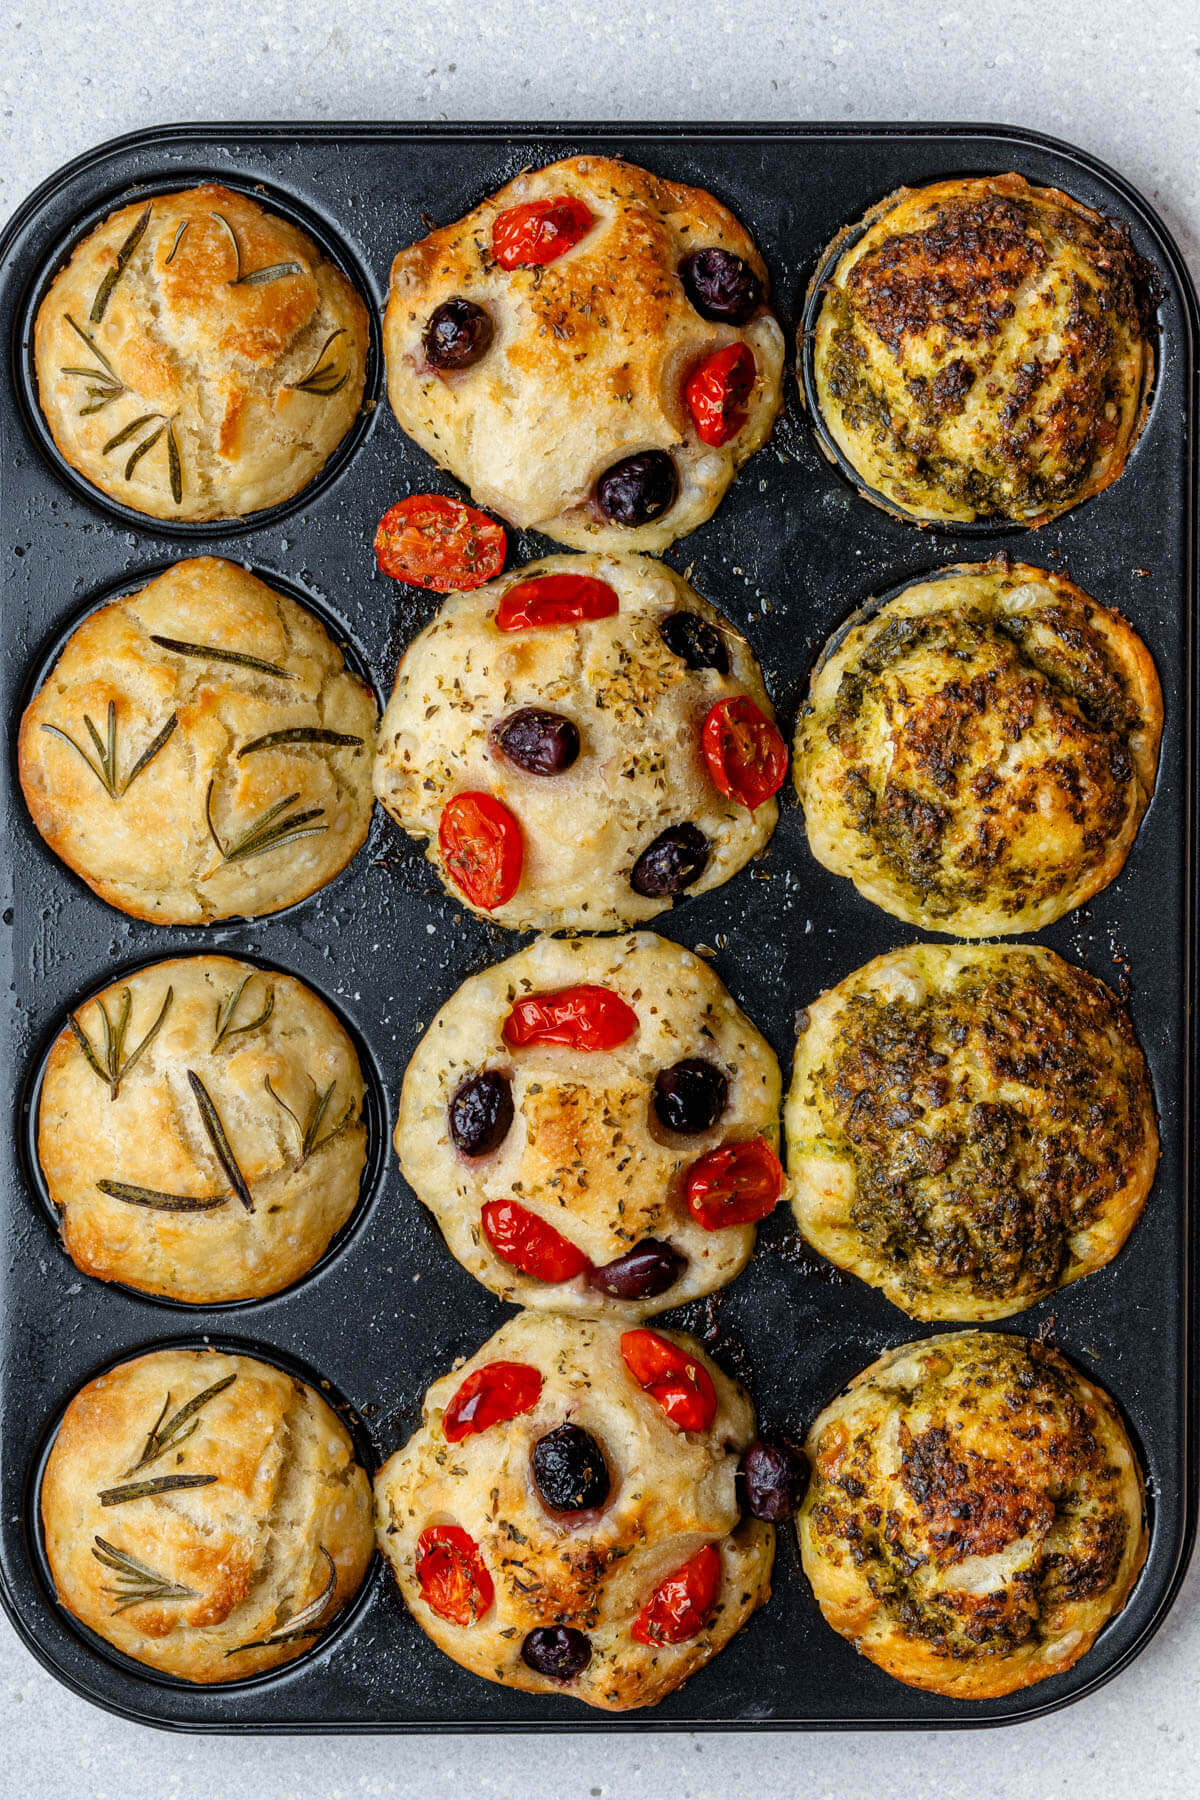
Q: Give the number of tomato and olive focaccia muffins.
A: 4